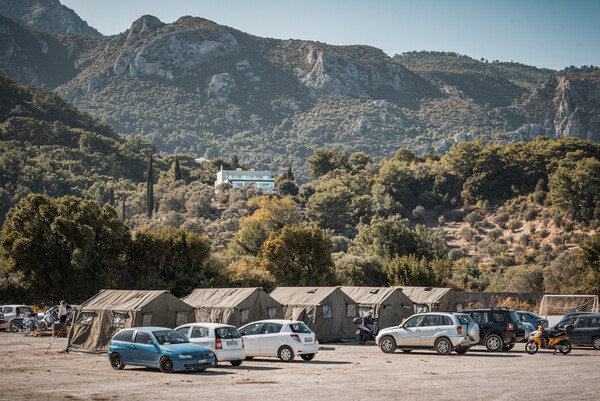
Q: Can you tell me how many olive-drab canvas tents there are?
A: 5